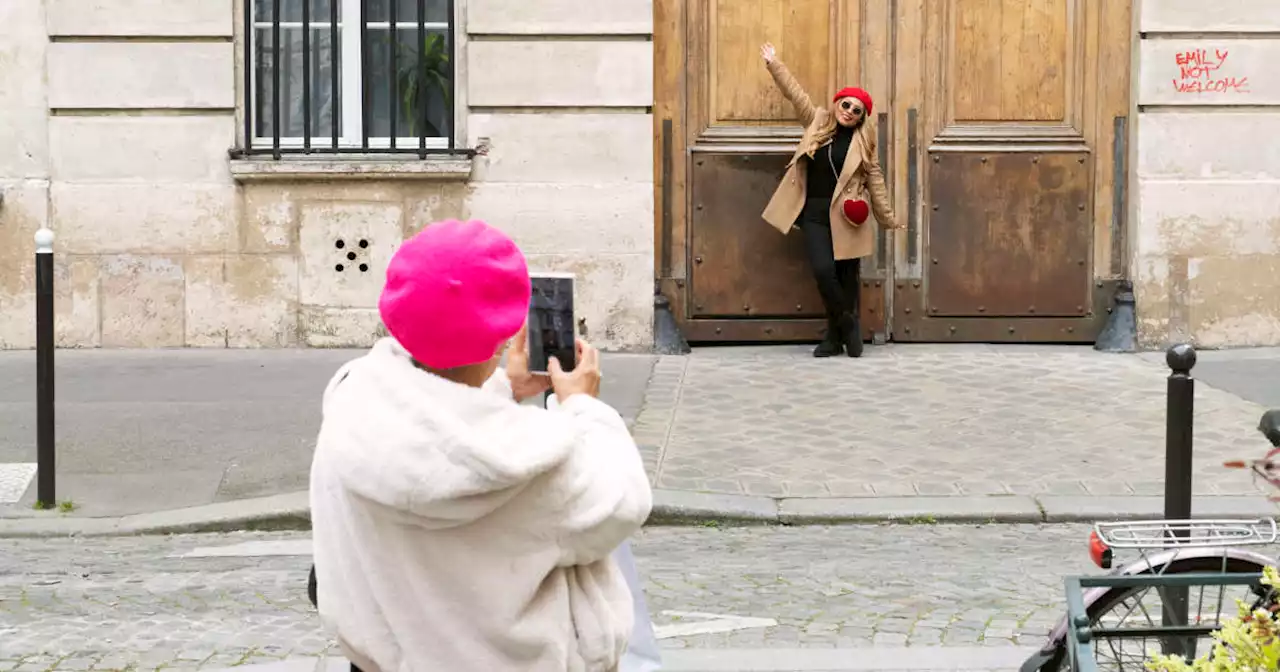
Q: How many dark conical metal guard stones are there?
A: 2